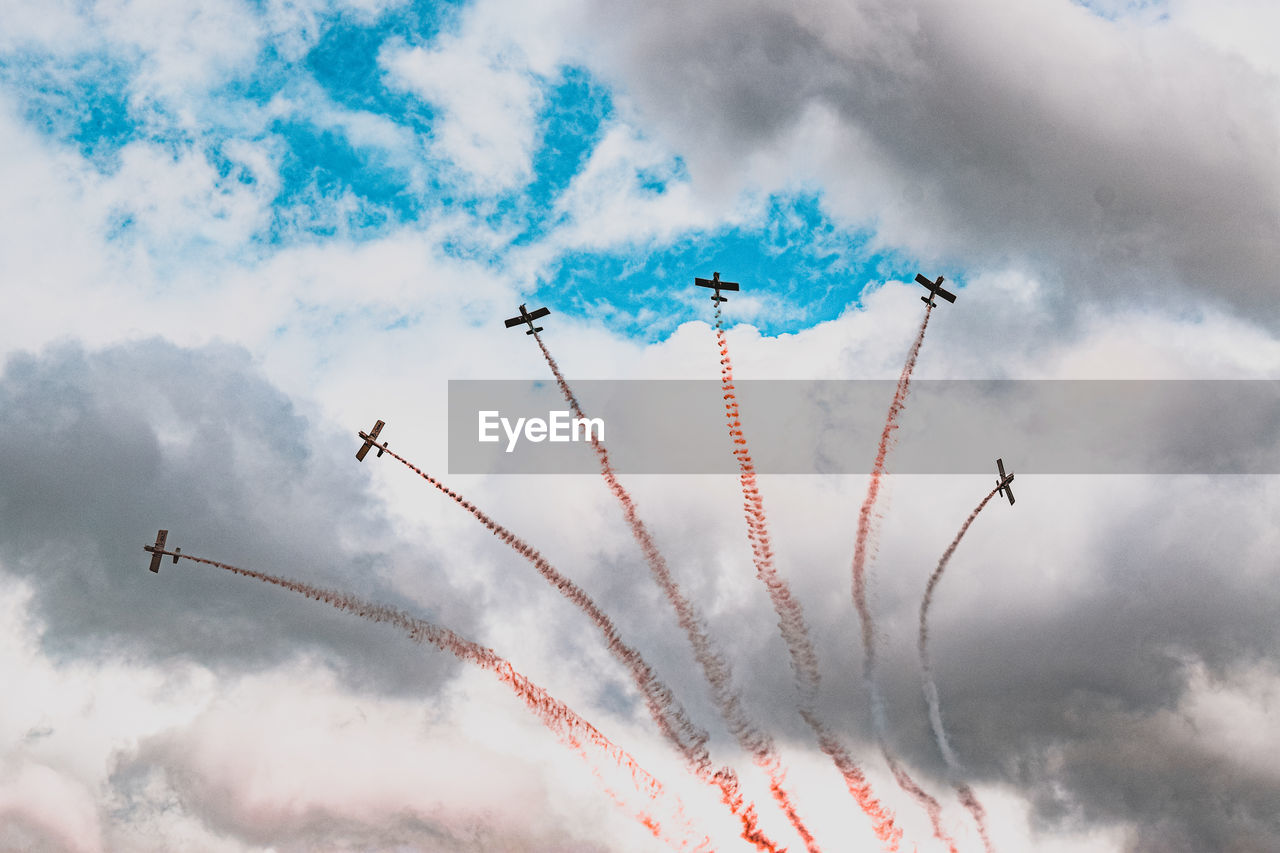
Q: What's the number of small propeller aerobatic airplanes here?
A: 6